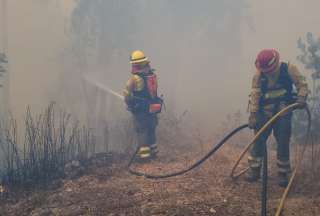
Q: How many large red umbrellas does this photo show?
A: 0